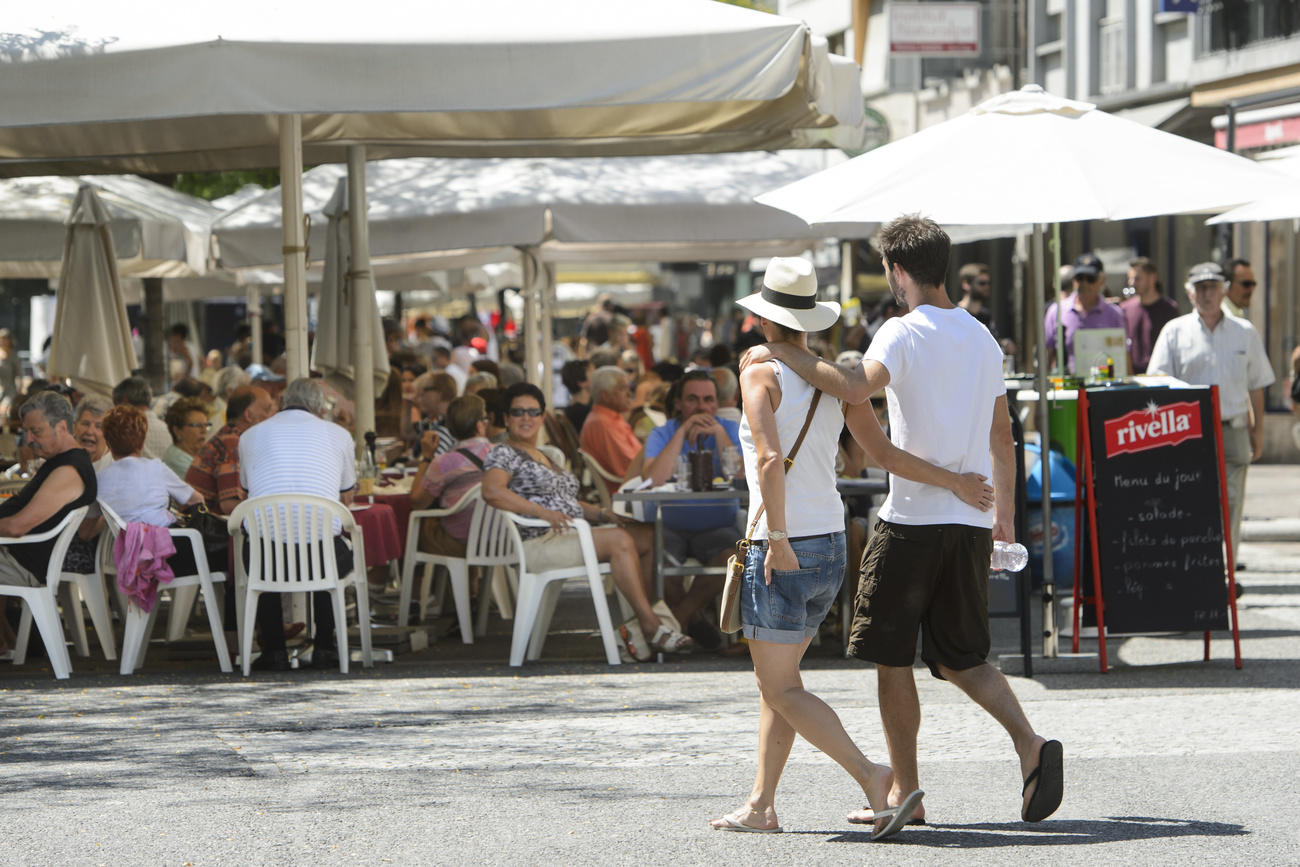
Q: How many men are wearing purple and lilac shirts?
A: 2